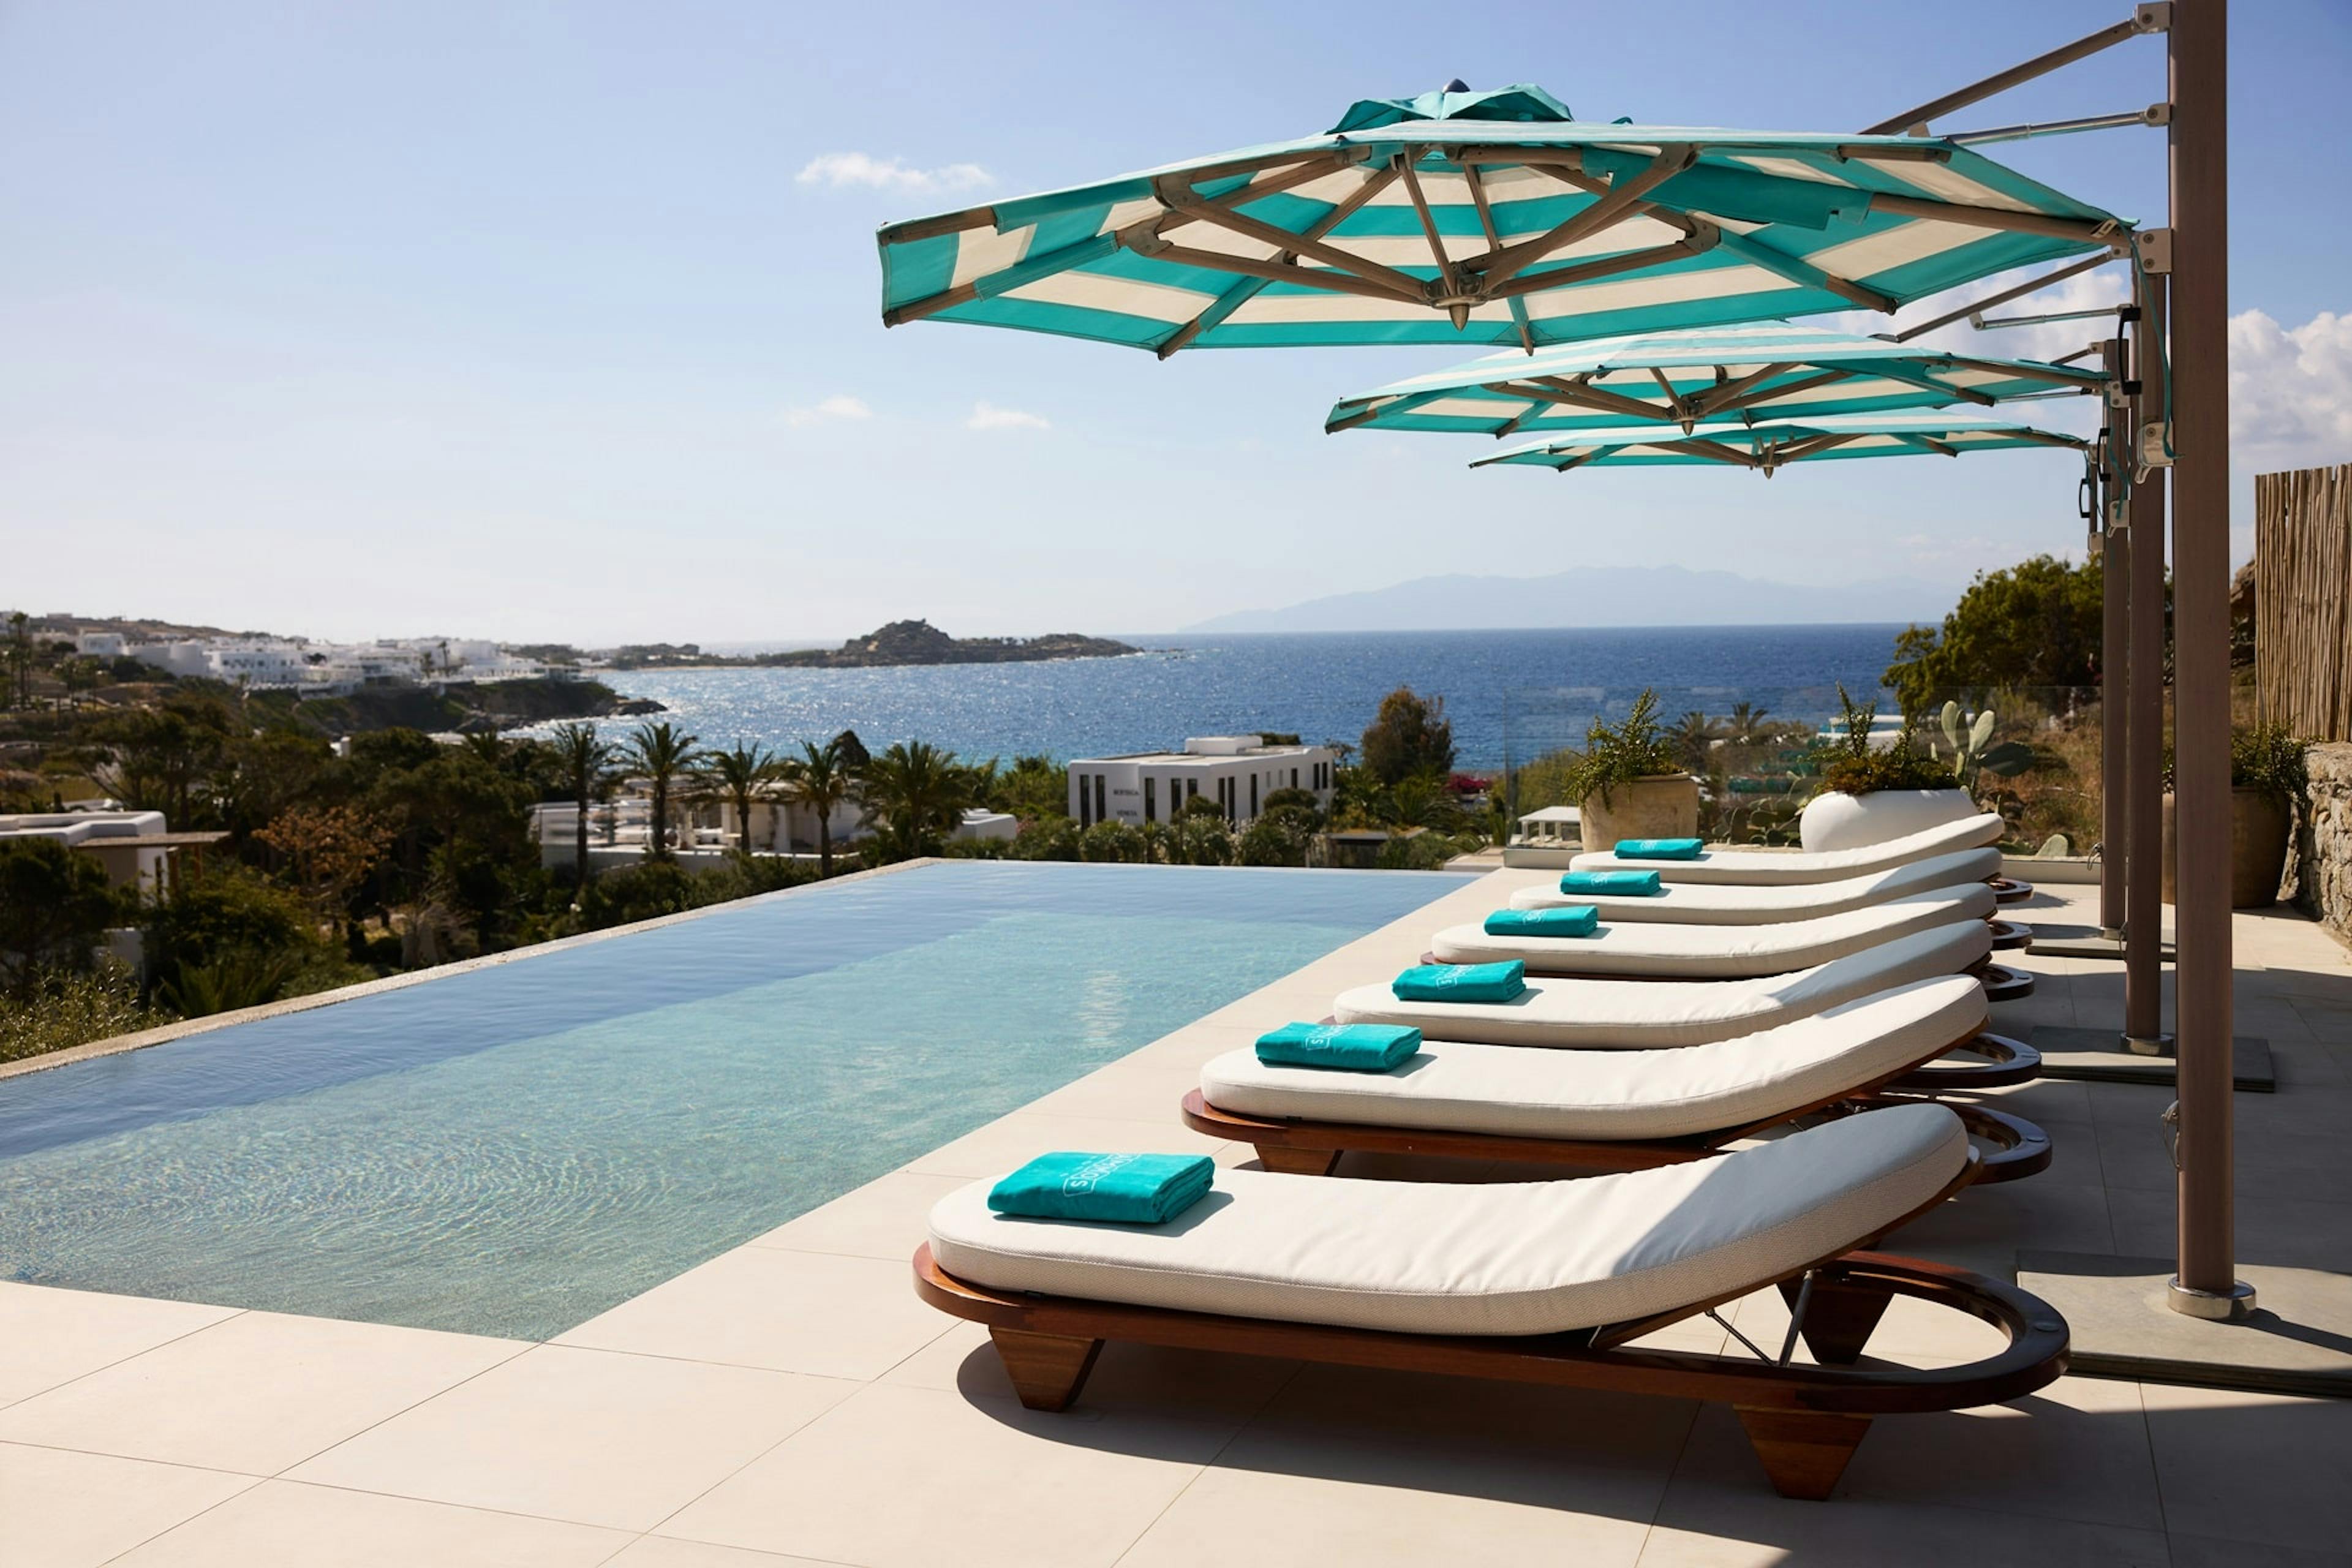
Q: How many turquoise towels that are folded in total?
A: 6